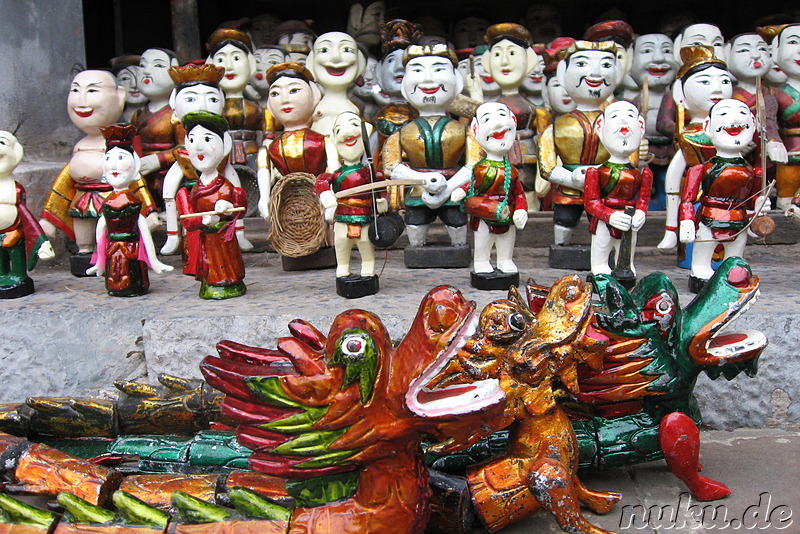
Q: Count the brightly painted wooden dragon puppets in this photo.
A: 3